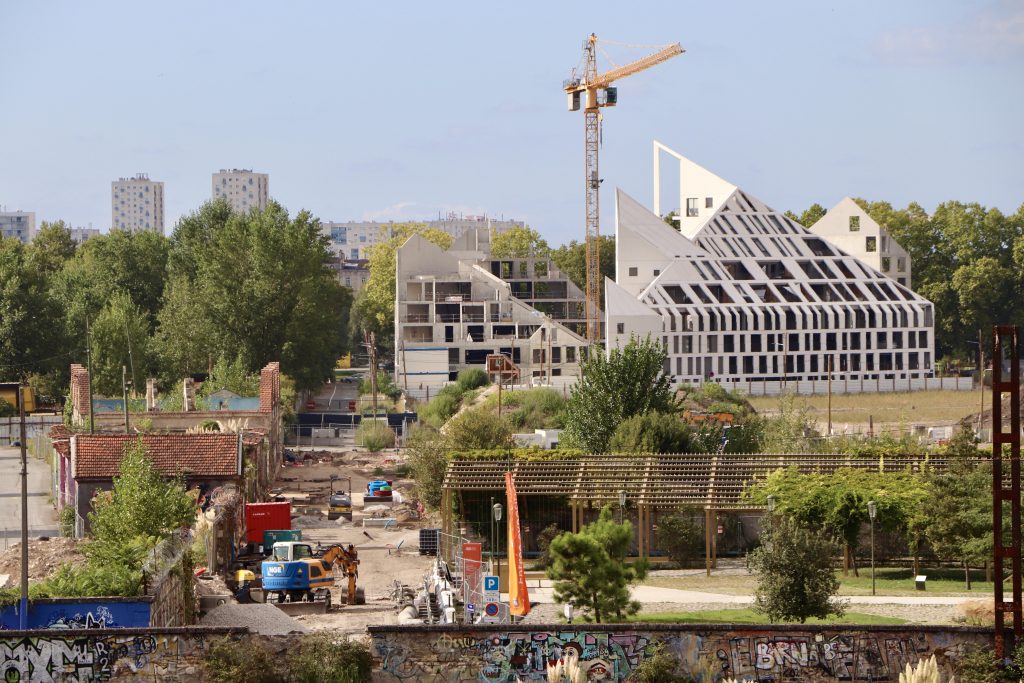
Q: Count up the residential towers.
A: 2